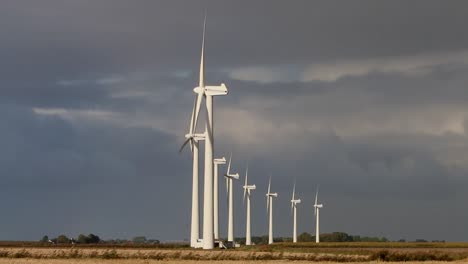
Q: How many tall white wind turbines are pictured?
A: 8